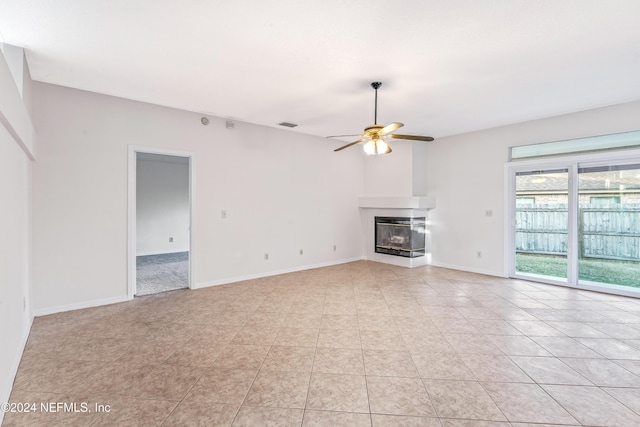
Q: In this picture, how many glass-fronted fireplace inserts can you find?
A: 1